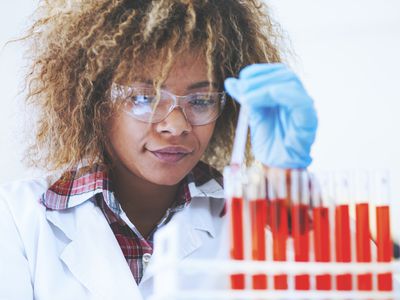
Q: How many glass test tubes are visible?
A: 8